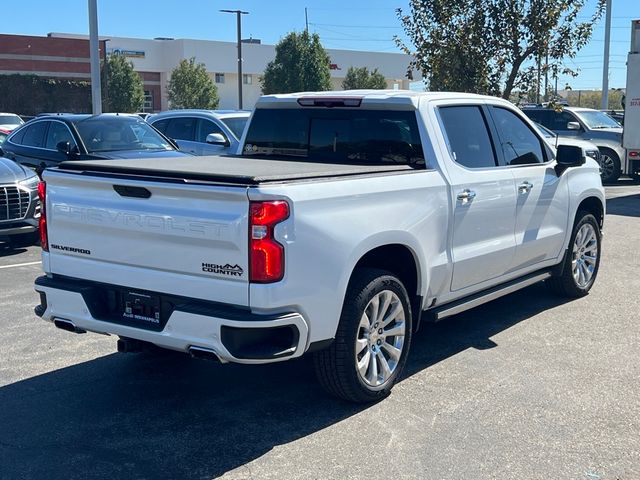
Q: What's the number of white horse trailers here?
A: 0